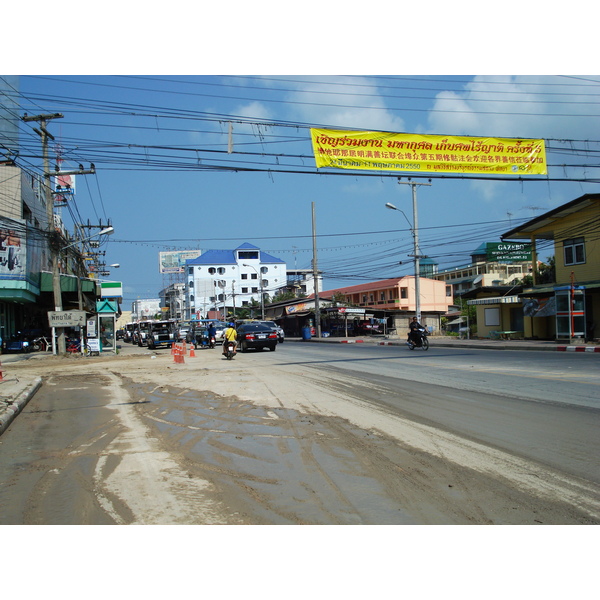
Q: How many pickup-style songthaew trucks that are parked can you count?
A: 4